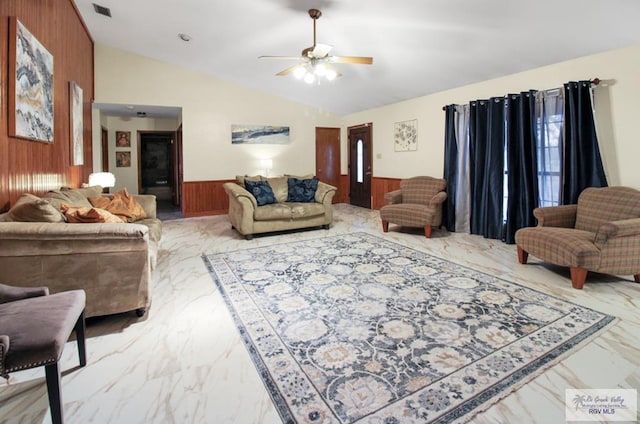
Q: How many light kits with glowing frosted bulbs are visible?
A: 1